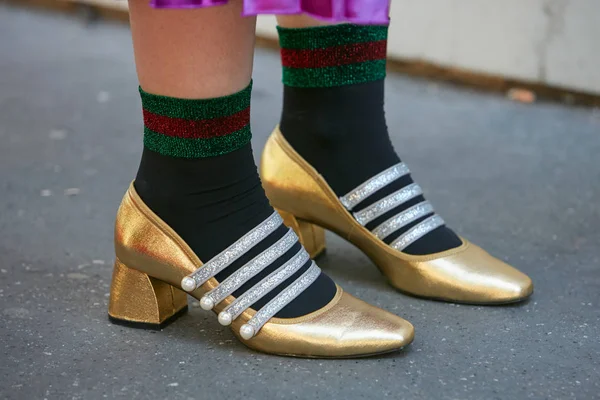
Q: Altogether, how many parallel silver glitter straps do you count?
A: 8